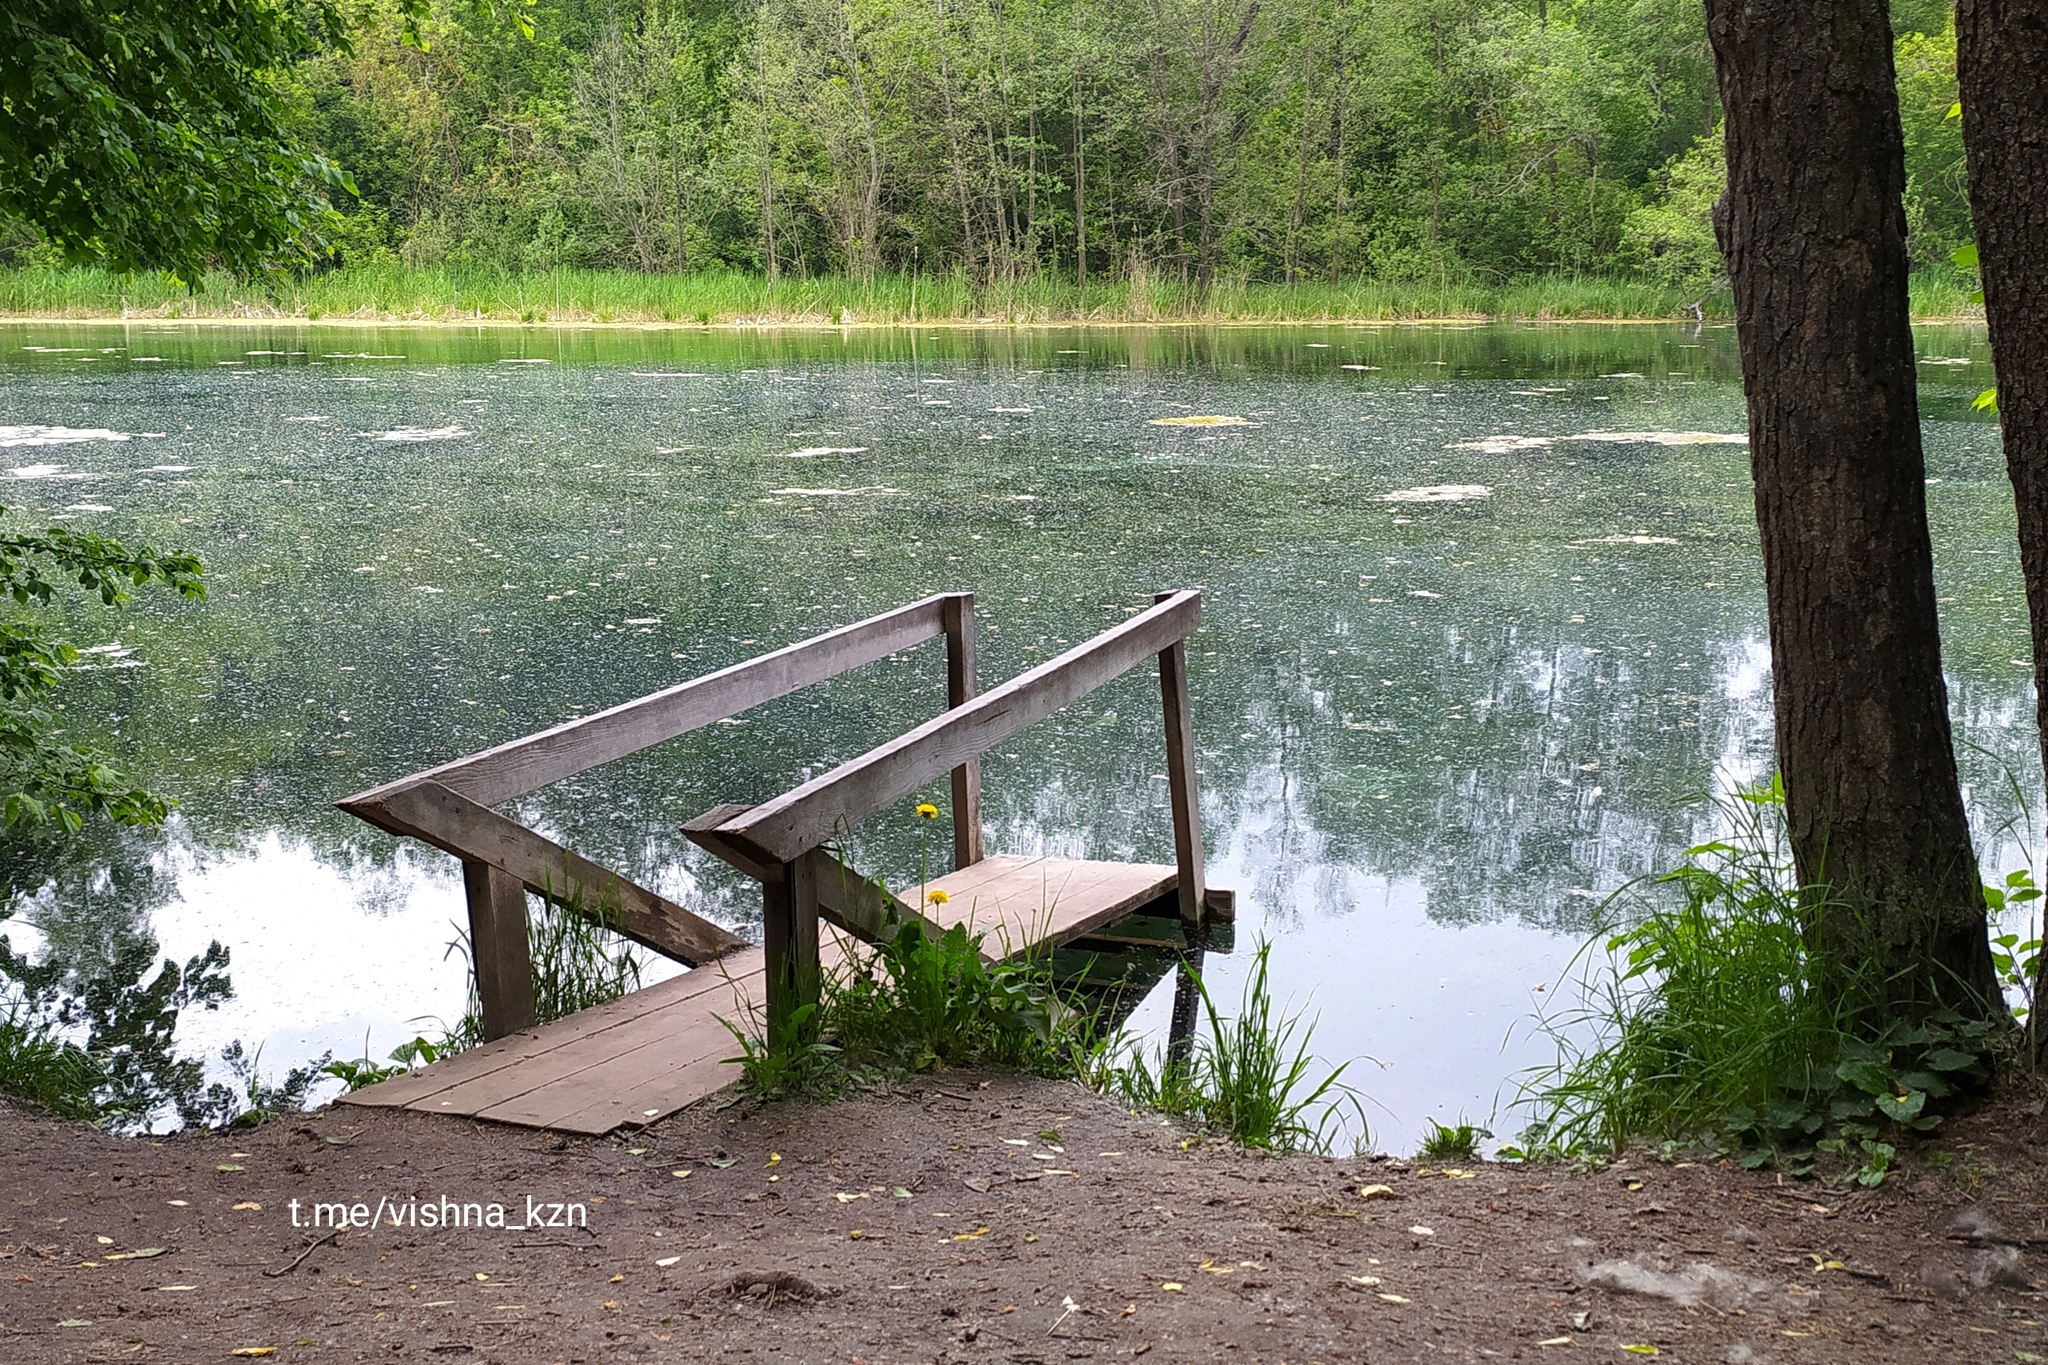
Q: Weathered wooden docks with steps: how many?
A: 1